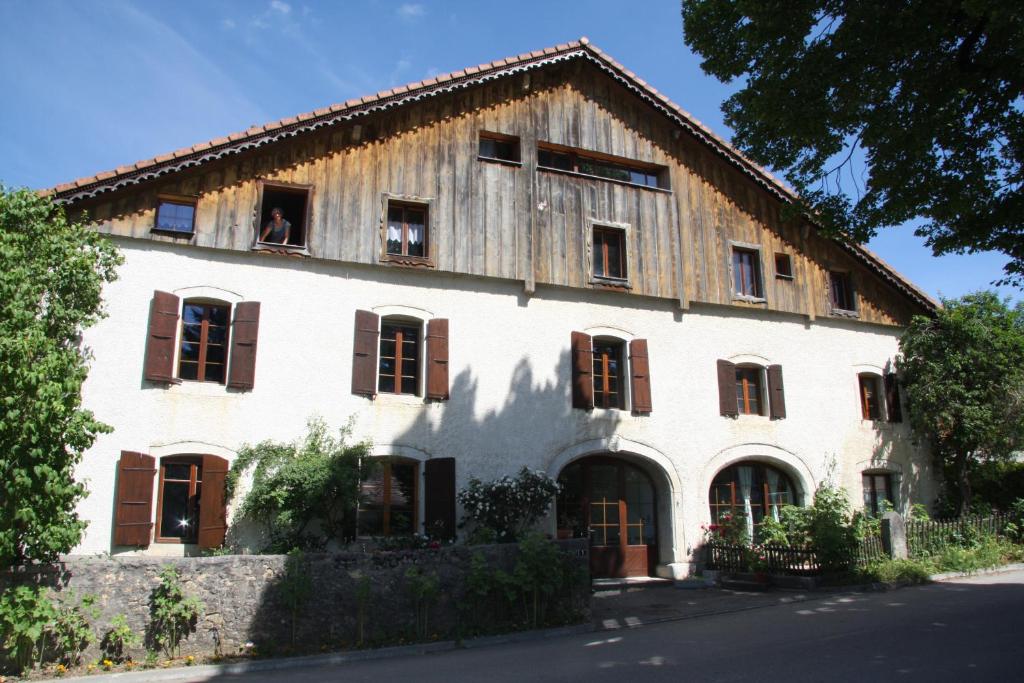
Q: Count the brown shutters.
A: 12